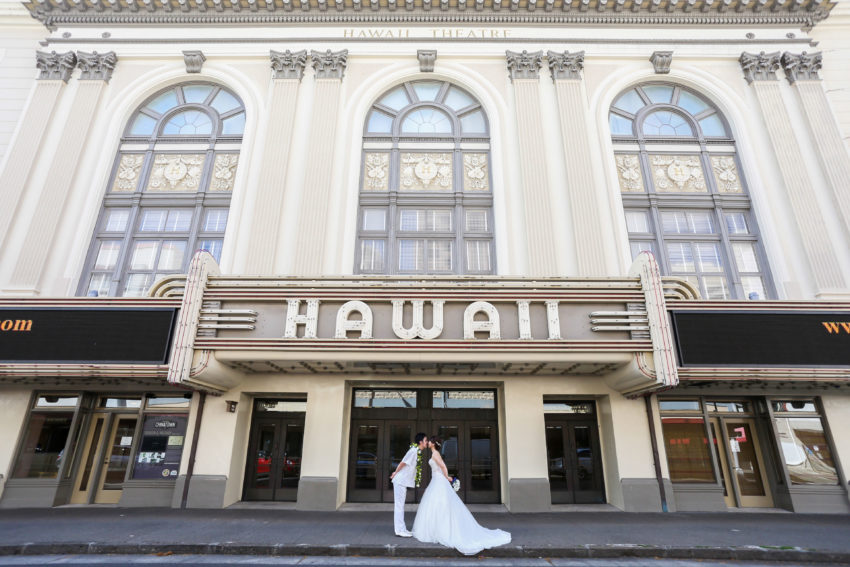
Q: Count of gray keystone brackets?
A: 3